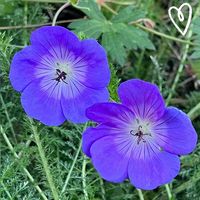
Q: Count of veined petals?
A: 11